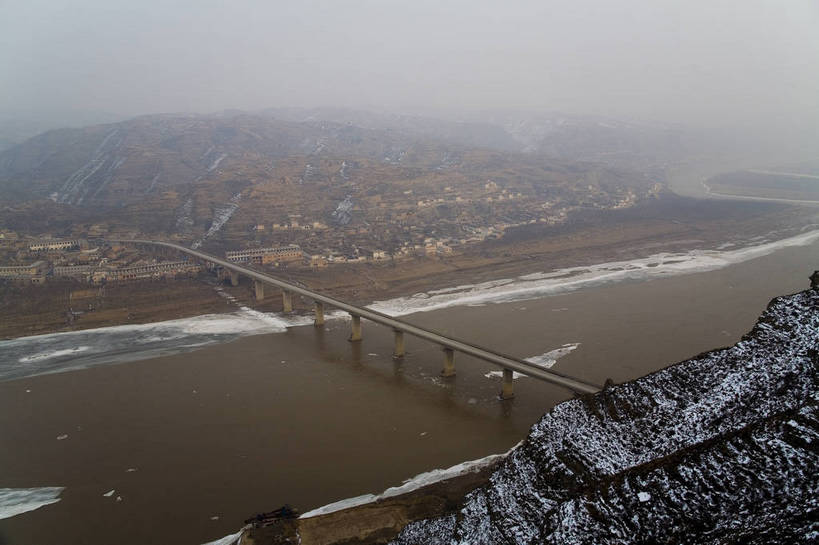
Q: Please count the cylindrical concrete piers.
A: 8